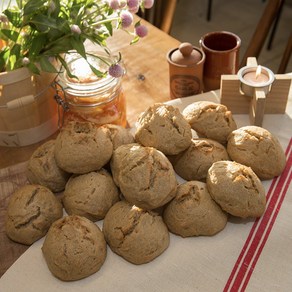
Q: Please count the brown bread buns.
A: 14